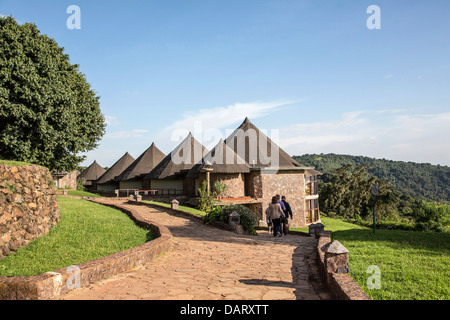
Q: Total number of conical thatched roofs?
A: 6